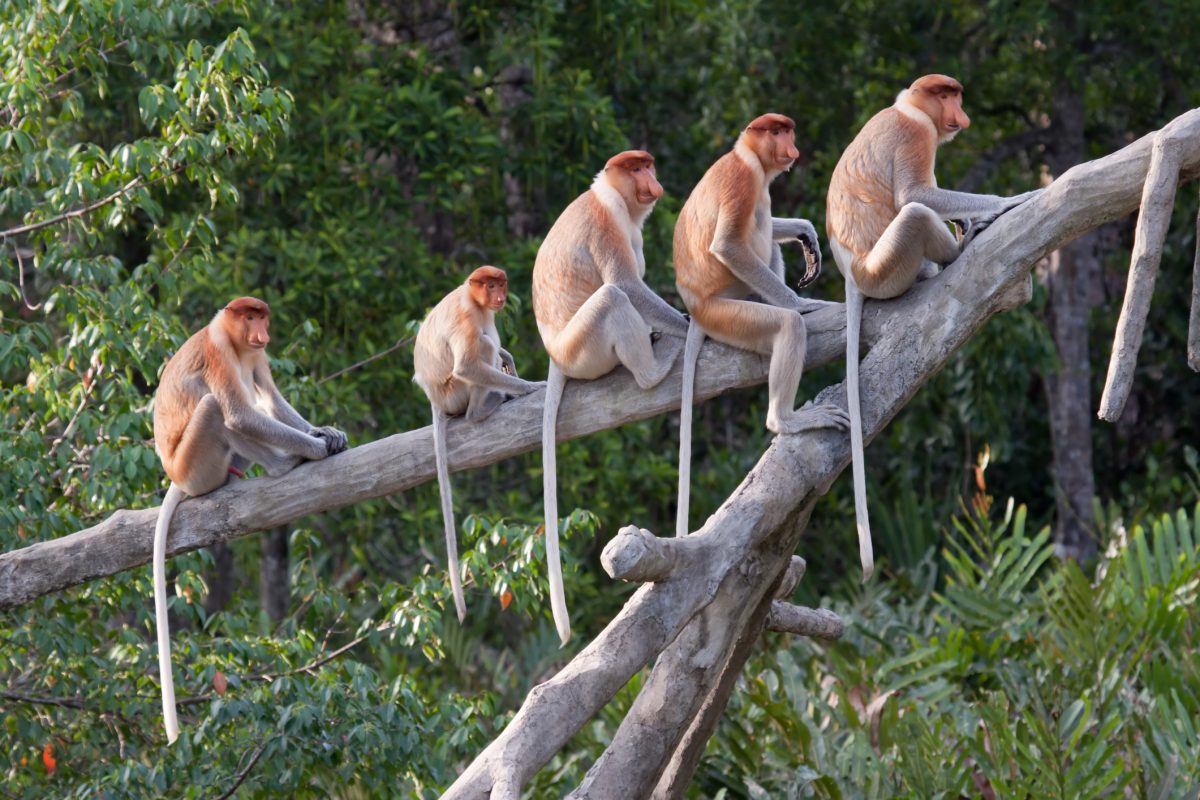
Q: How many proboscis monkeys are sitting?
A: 5